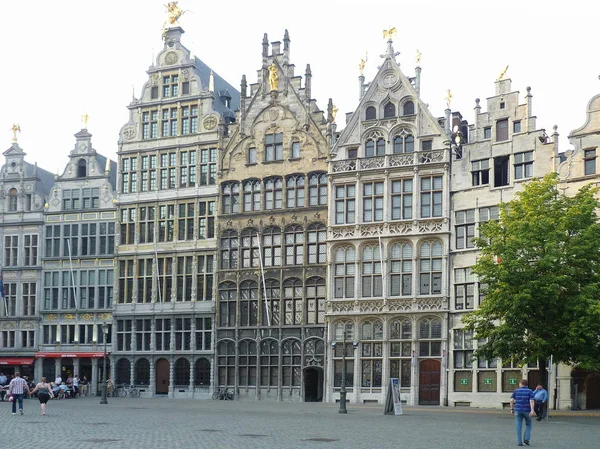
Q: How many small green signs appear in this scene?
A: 3